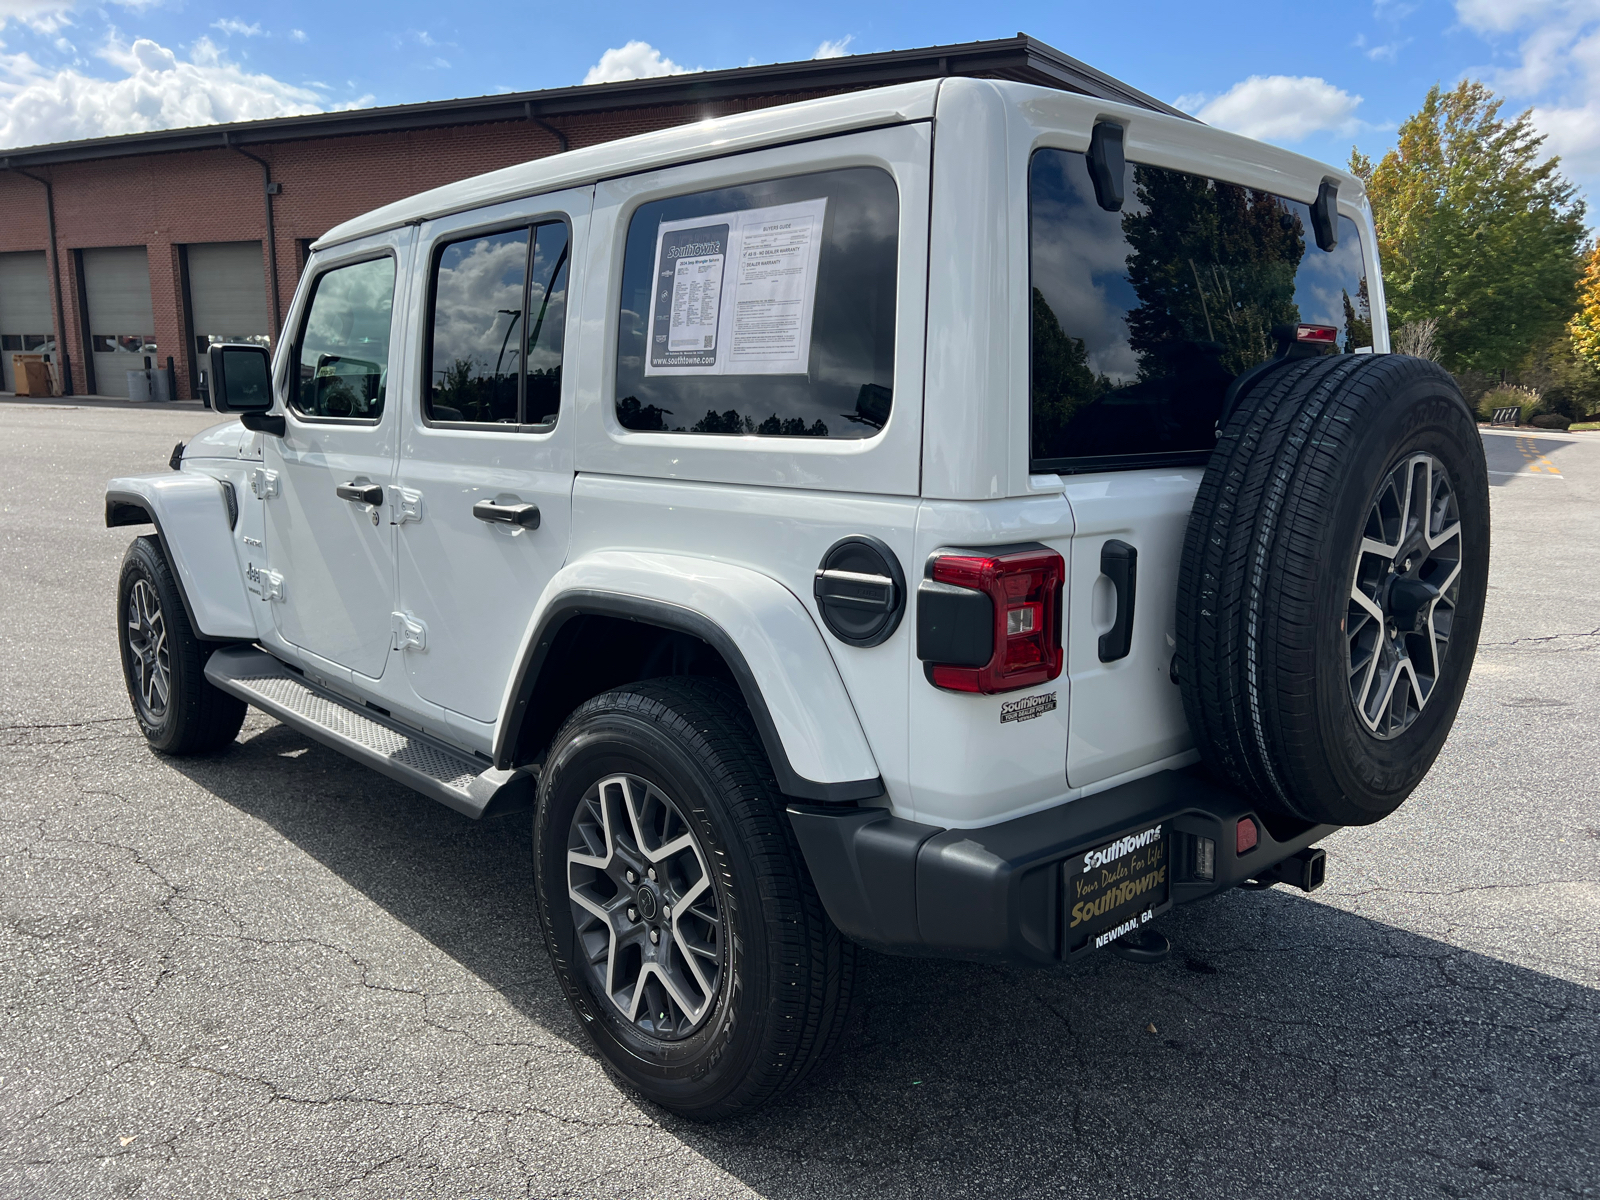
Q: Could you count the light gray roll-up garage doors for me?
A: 3